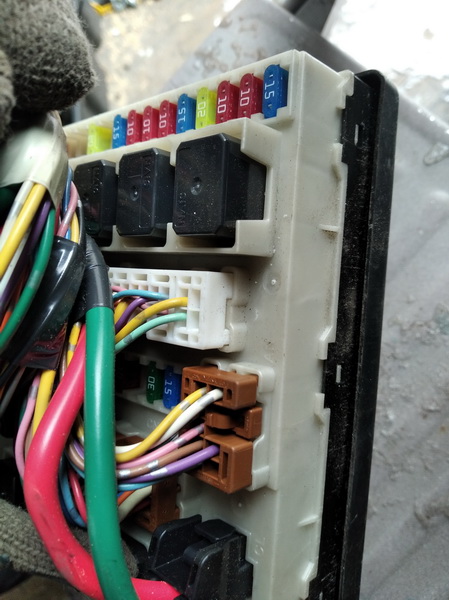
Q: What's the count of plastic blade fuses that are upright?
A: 12